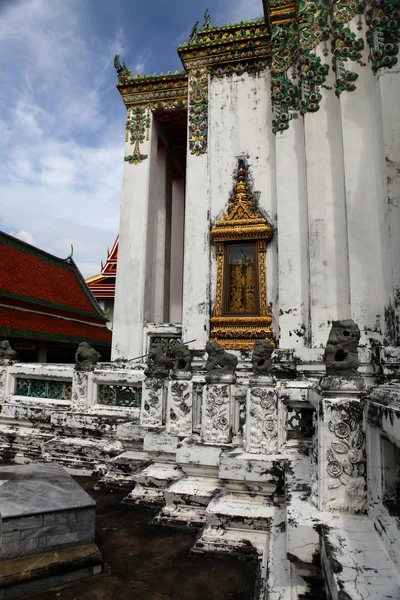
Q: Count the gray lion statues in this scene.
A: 7